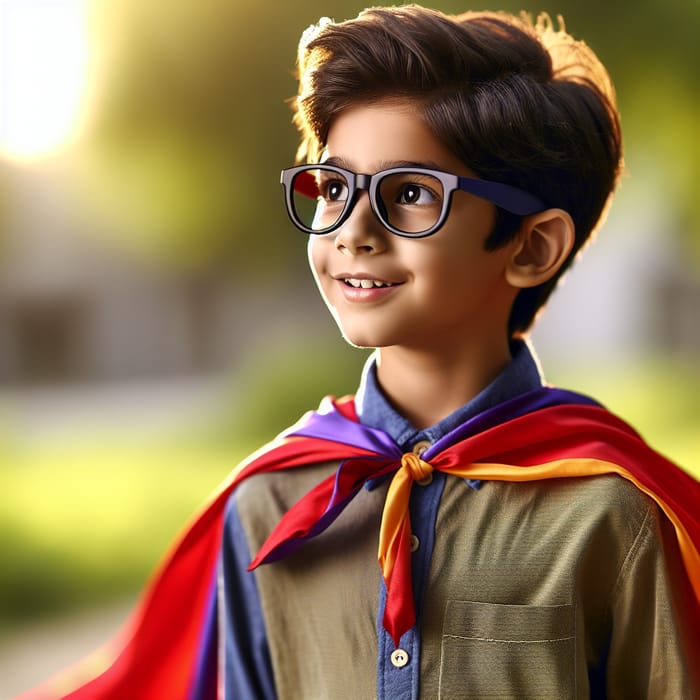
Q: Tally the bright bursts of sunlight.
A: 1